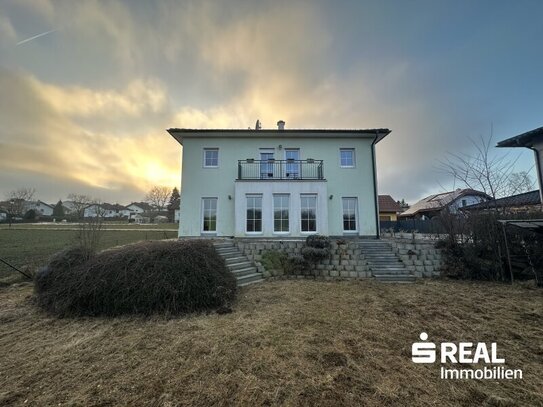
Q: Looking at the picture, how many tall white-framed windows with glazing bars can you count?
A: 5